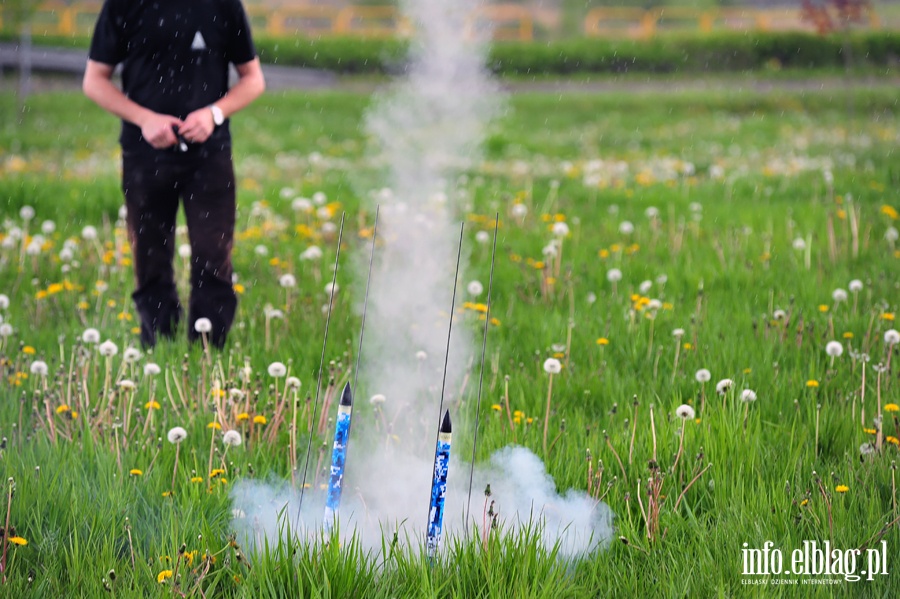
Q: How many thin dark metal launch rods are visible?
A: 4